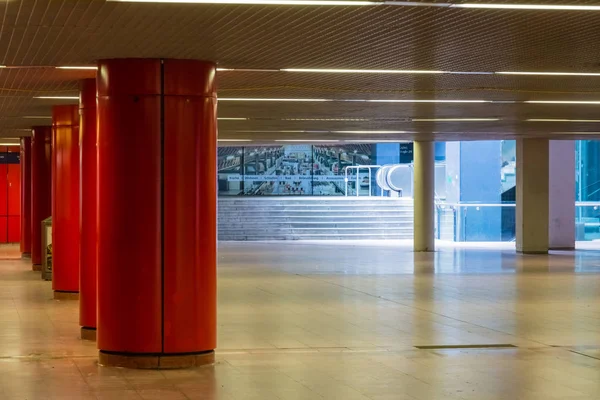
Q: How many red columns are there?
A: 5